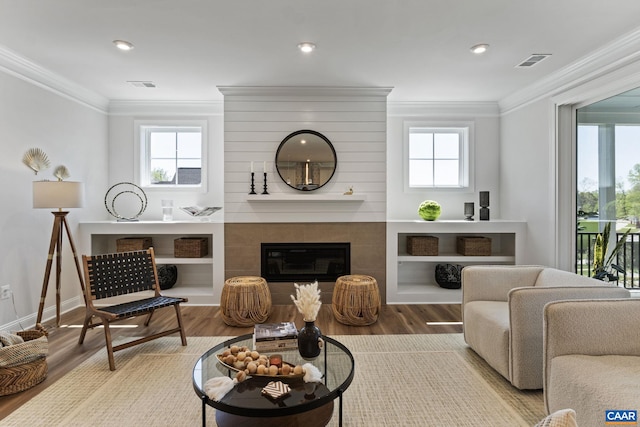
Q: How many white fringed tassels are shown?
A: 2